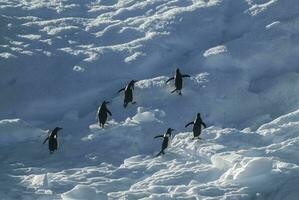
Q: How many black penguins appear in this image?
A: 6